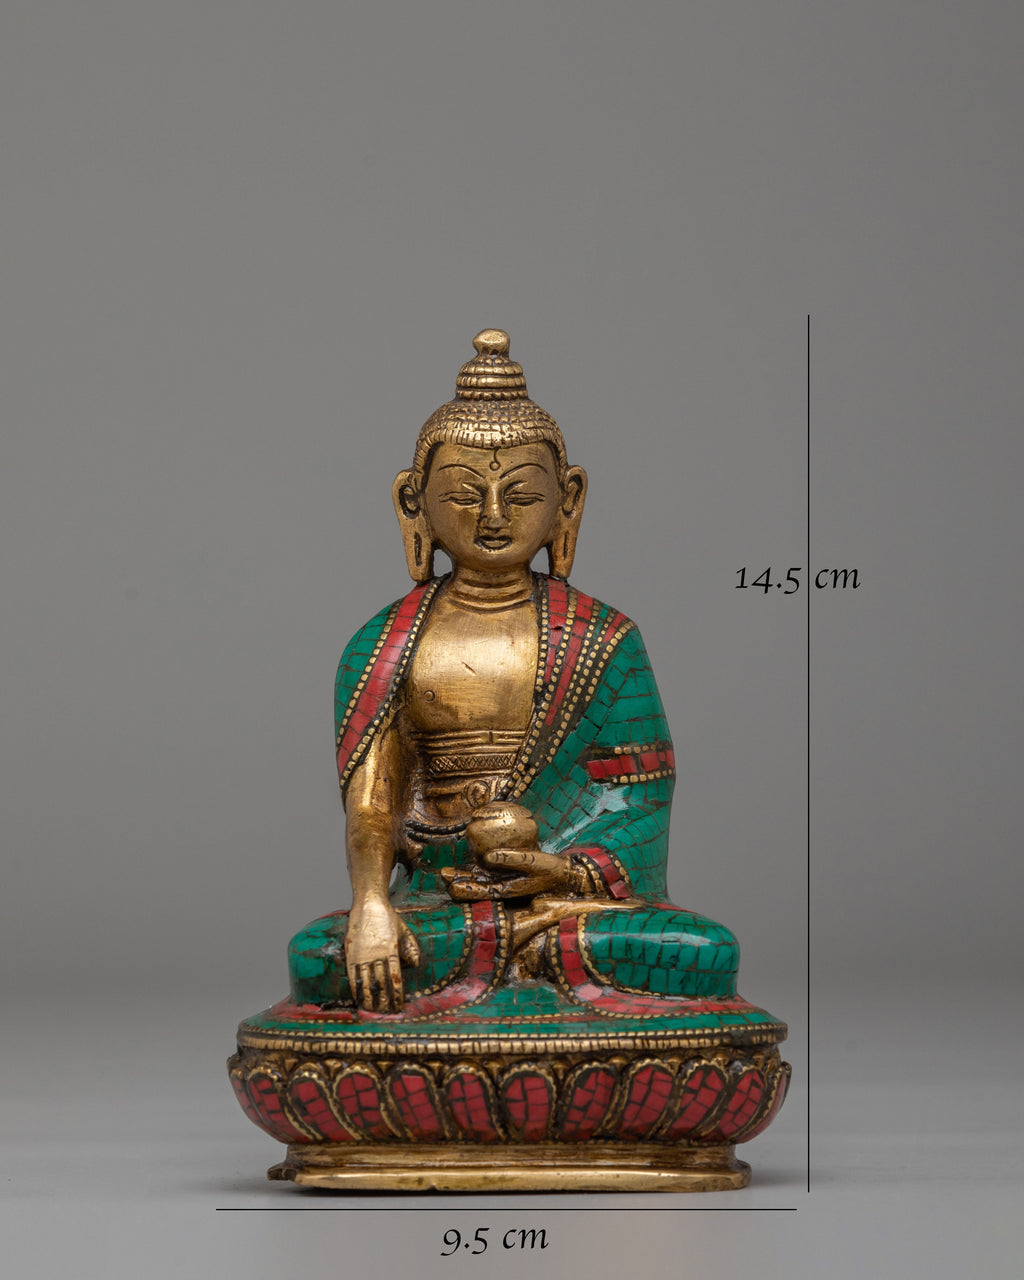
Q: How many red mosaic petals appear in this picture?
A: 12